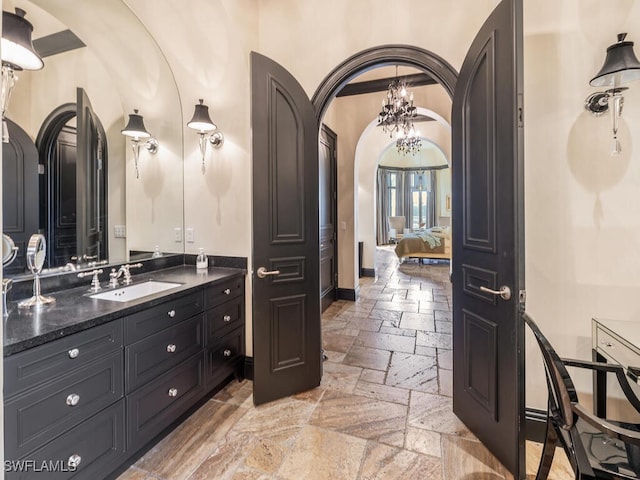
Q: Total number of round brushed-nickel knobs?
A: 9